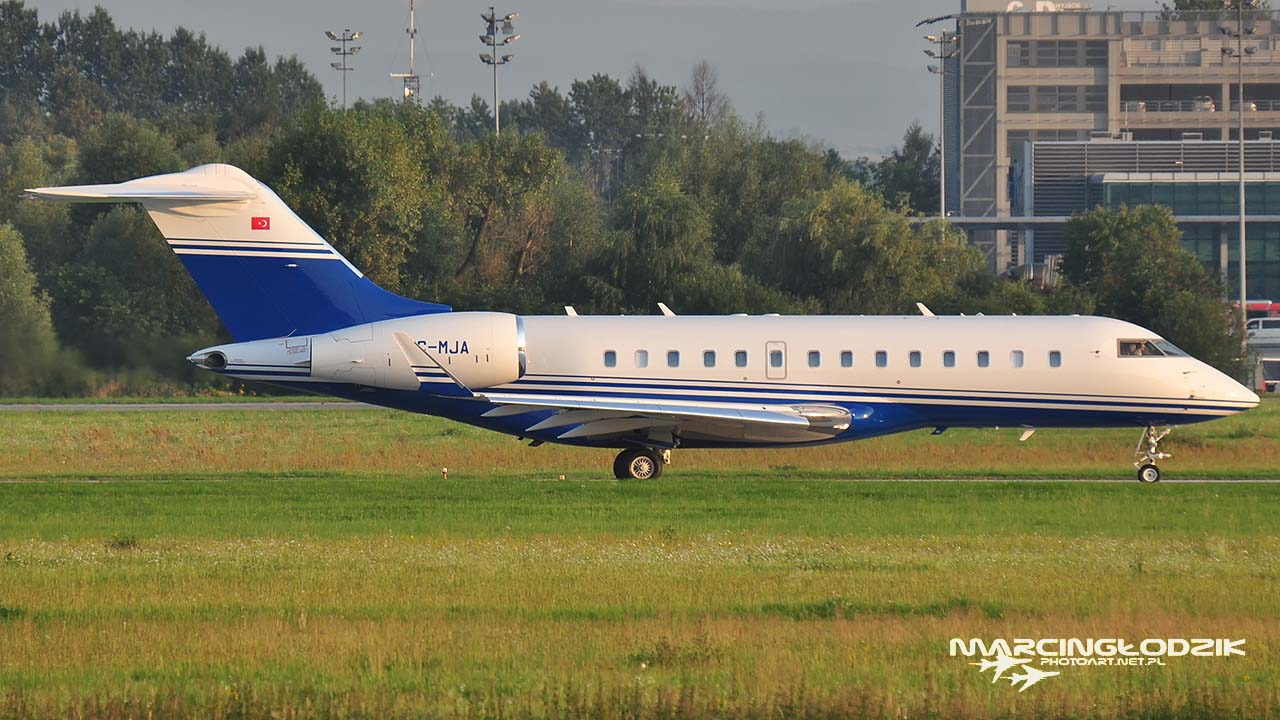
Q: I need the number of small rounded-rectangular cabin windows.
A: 14